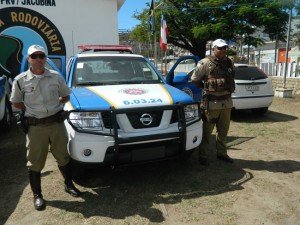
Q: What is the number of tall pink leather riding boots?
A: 0